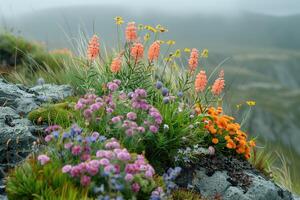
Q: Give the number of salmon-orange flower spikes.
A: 8